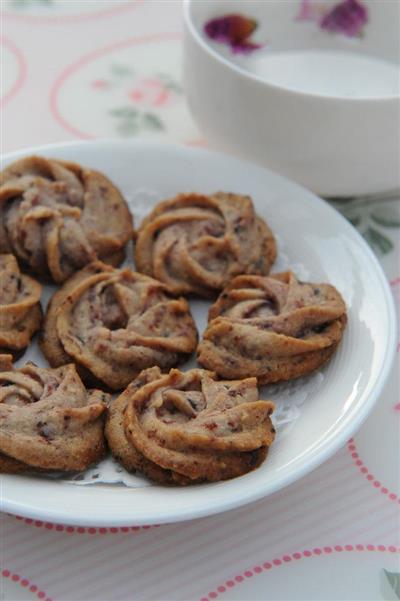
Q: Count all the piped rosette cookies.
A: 7